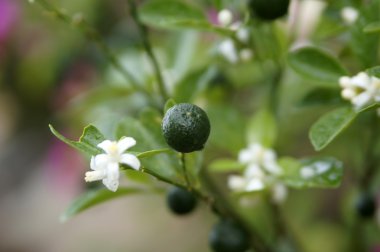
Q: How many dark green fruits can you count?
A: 5